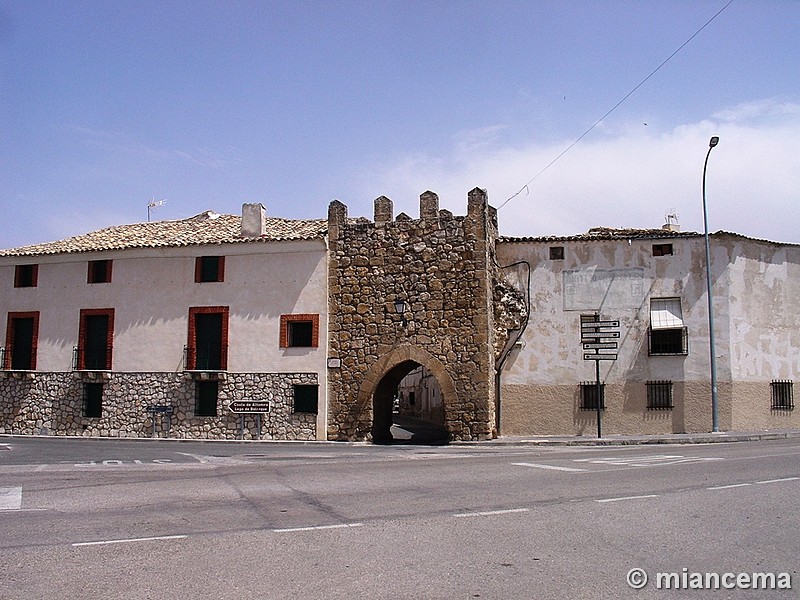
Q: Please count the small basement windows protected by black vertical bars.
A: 3